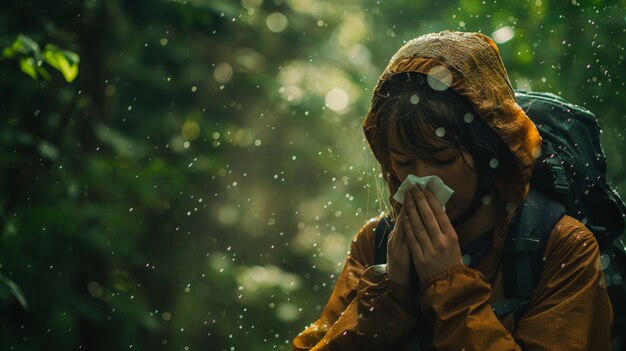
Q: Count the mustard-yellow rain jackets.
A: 1